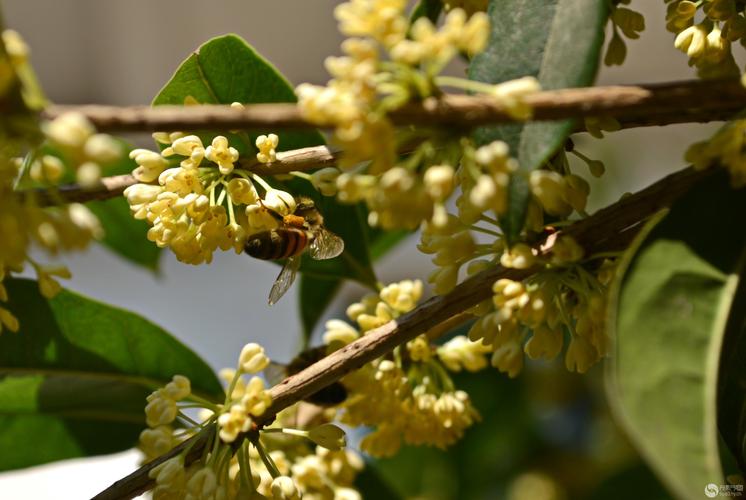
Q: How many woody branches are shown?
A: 3